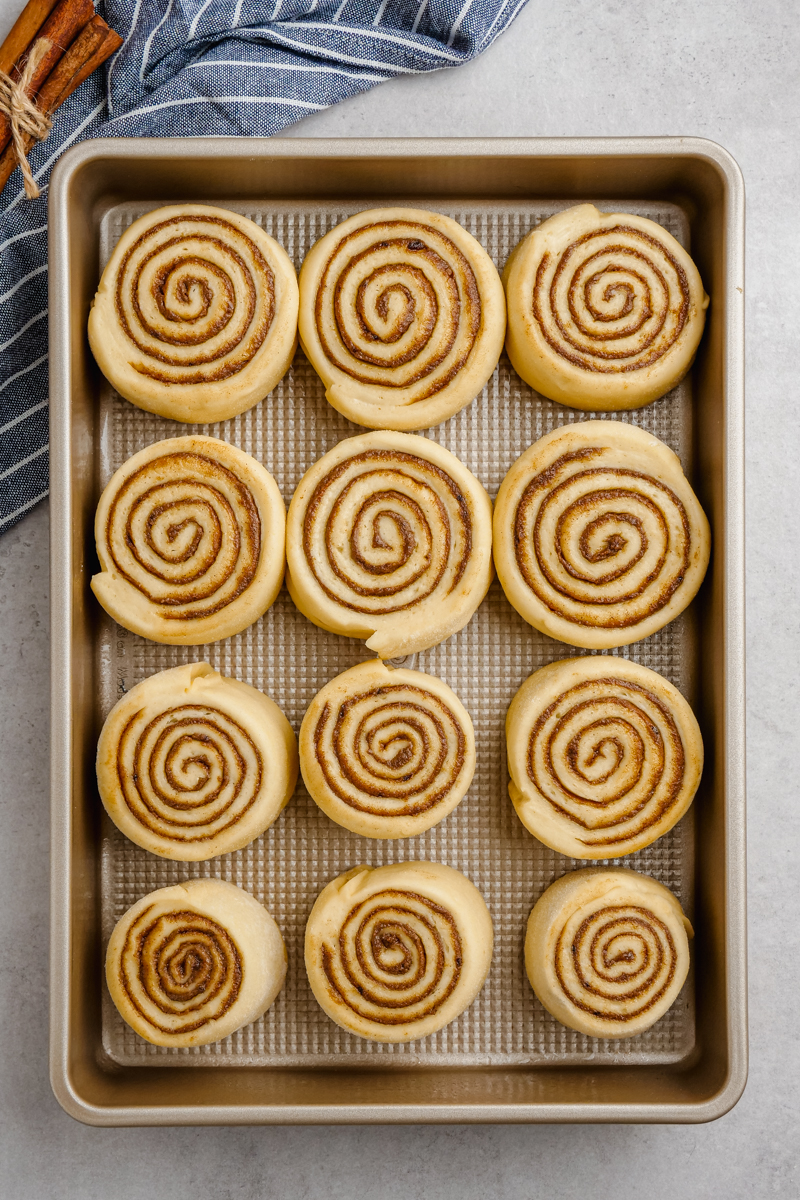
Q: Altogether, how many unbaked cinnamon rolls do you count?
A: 12